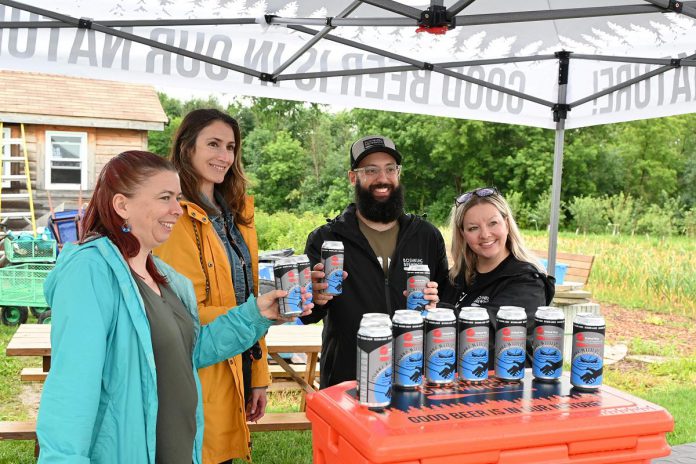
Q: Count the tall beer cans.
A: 12